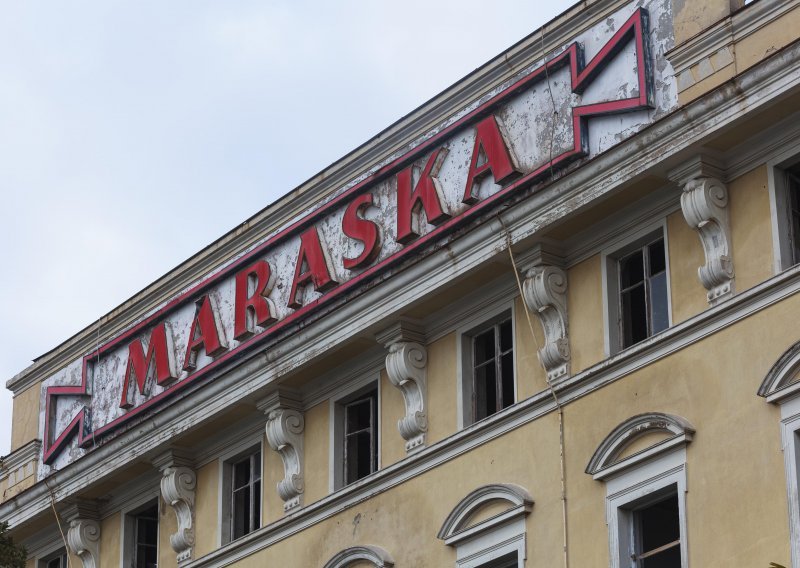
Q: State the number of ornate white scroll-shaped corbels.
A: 6